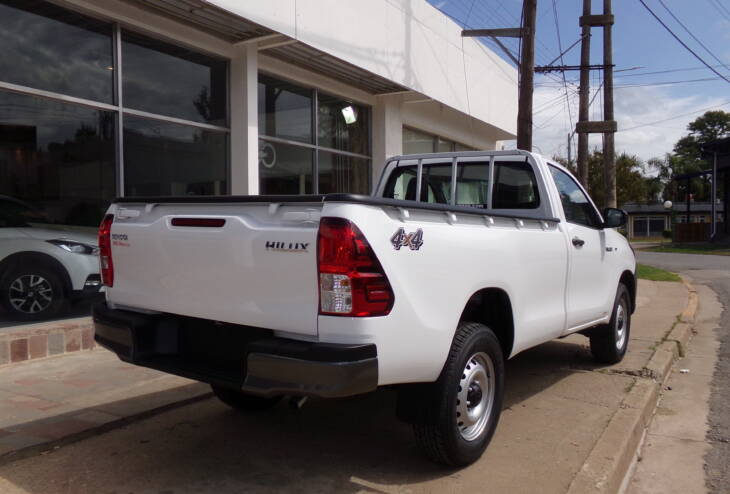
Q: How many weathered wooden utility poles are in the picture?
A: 3